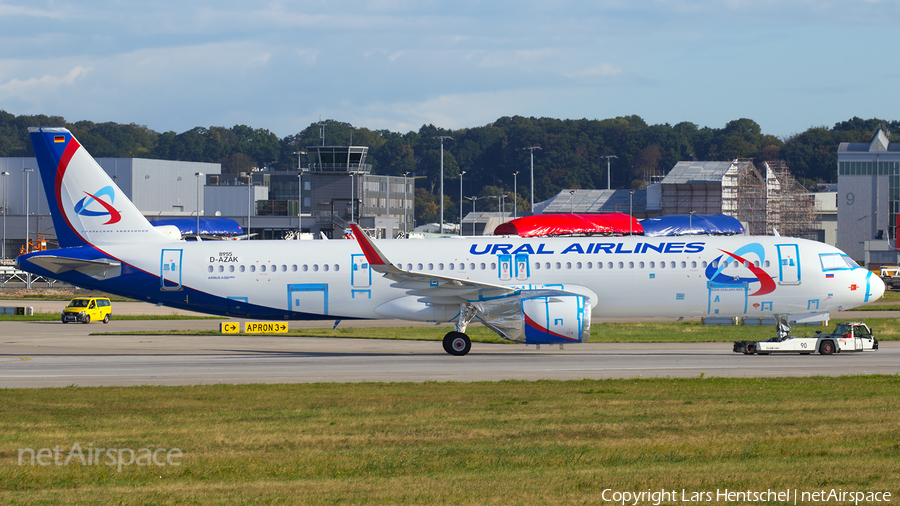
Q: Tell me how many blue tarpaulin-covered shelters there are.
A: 2